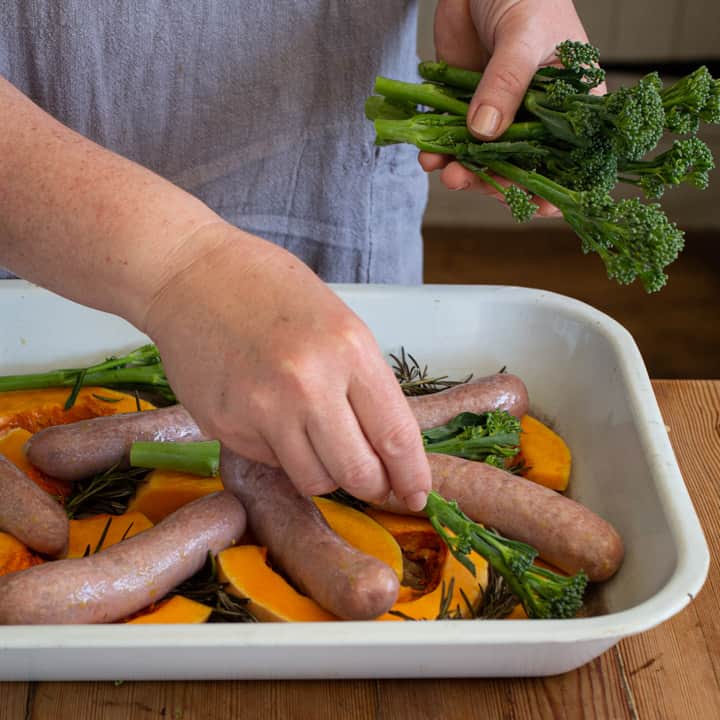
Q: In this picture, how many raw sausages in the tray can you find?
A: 6